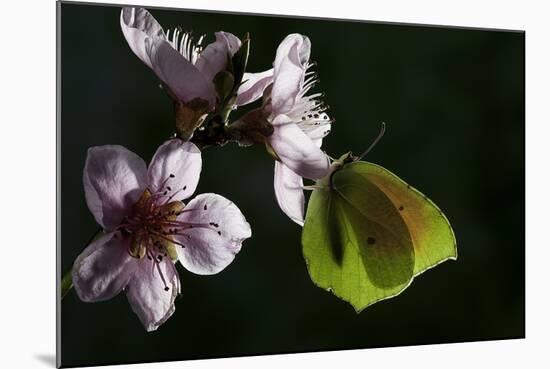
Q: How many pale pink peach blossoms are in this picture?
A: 3